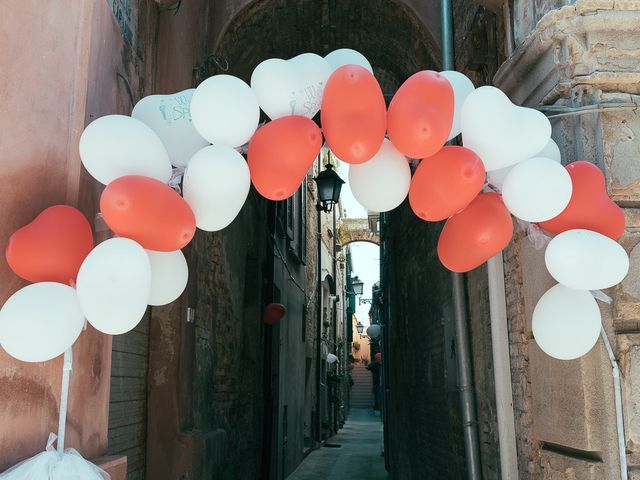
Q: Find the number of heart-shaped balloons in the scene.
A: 5